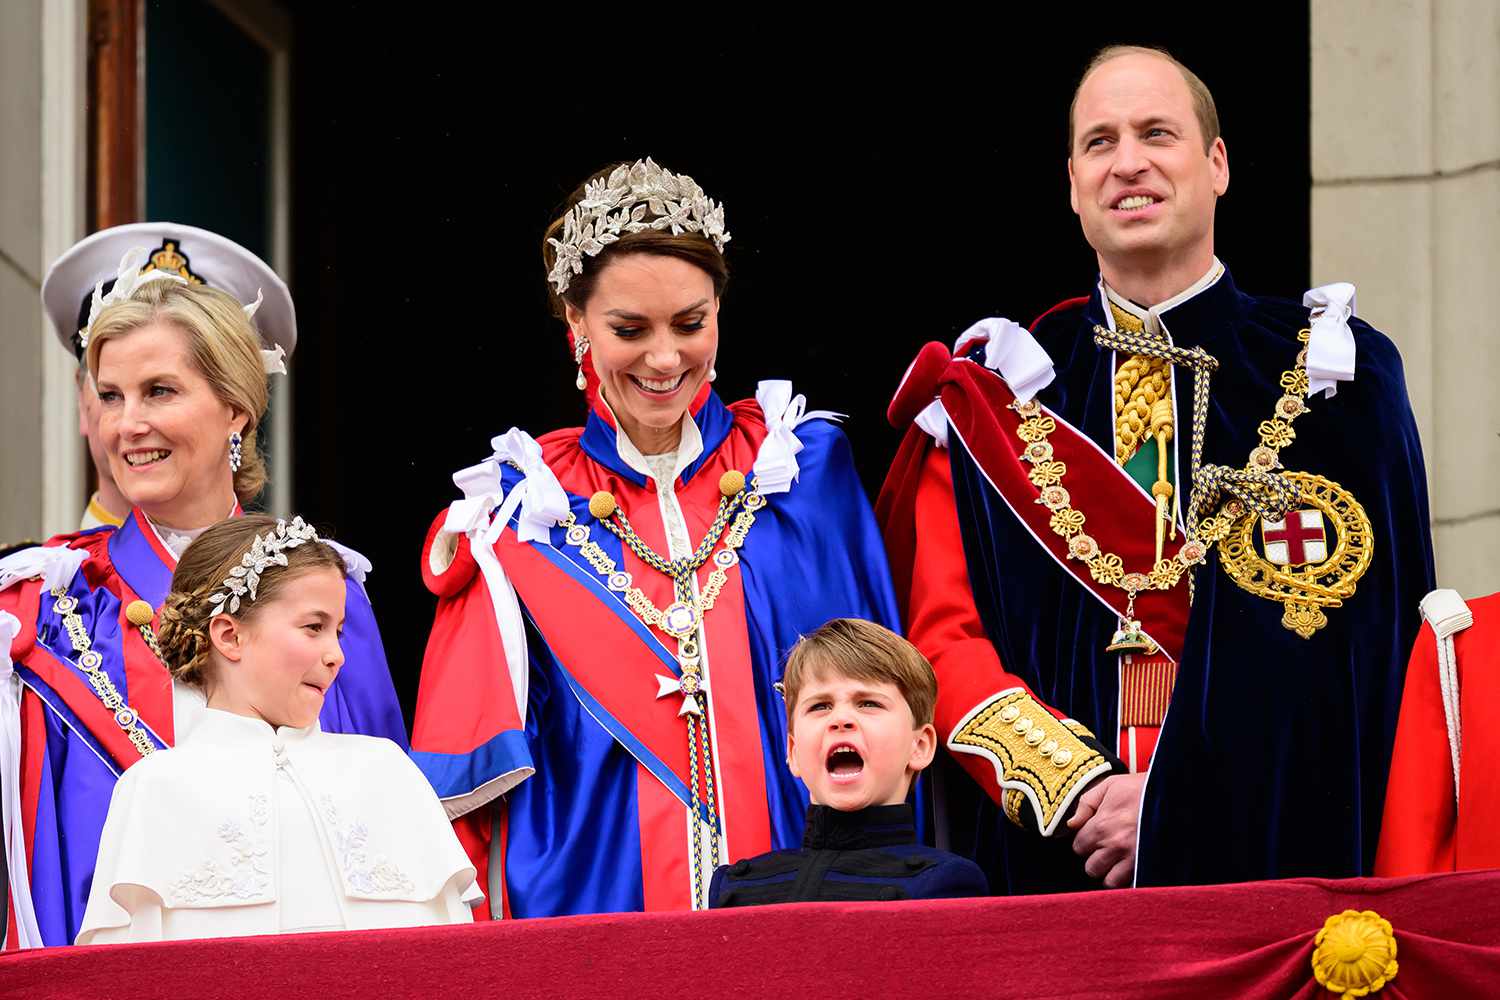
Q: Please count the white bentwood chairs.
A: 0